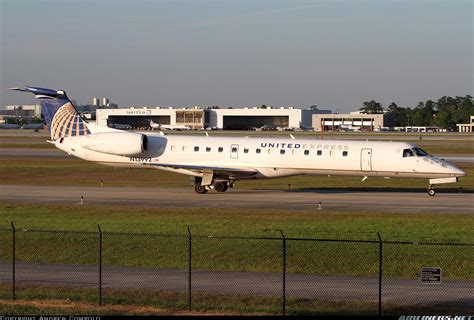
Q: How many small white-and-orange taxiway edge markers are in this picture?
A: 2